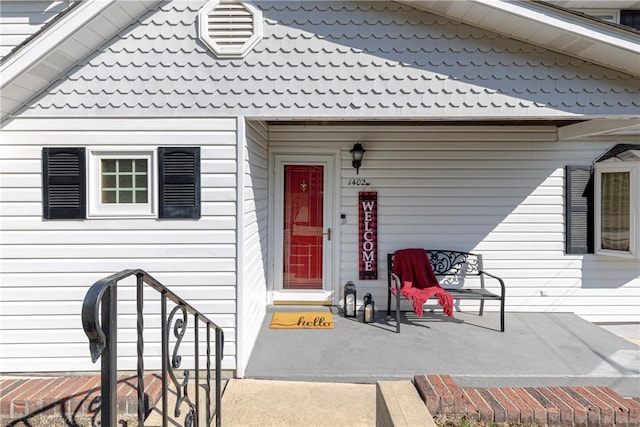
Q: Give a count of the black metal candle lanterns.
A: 2